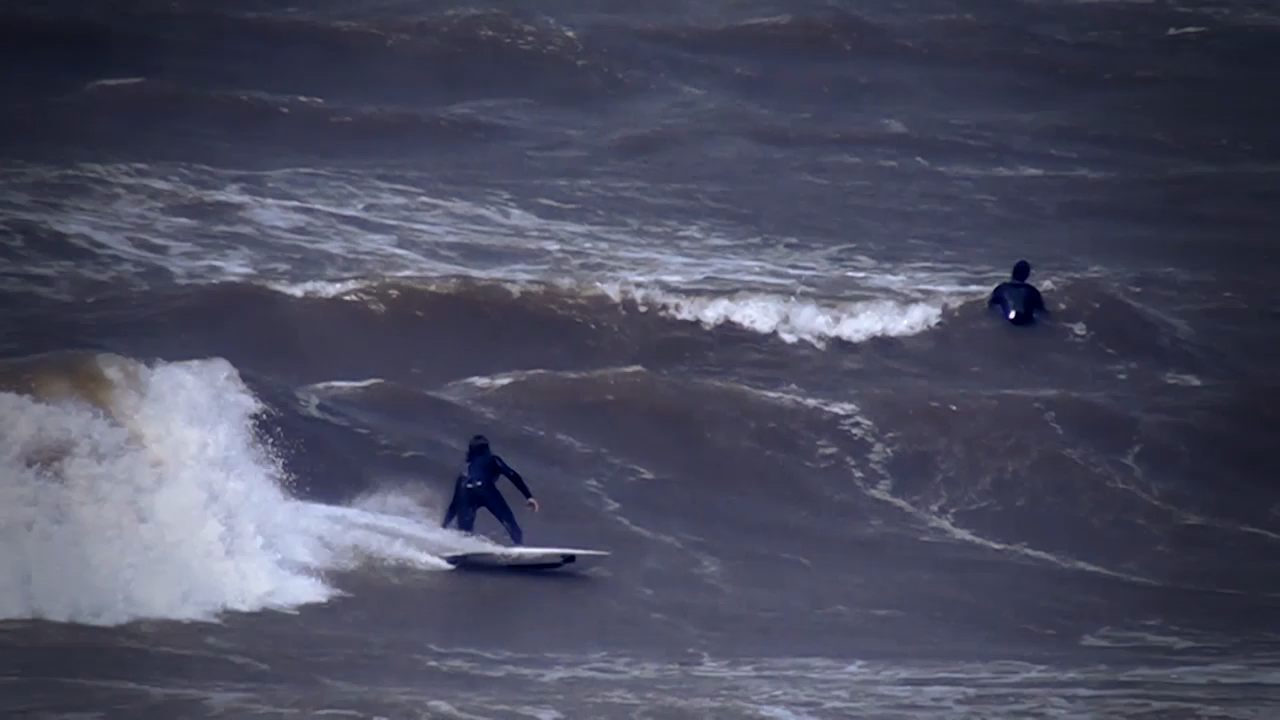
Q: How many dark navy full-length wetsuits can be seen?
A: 2